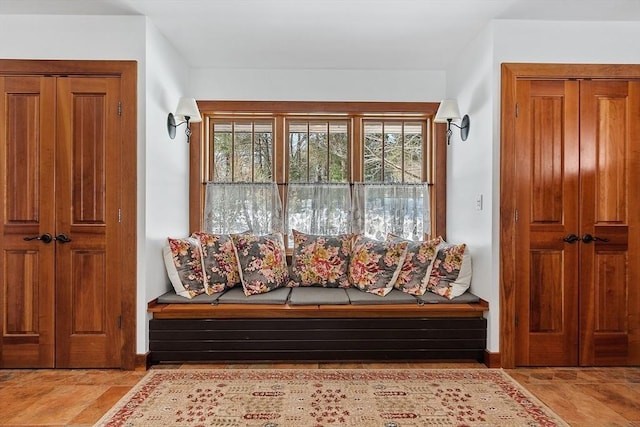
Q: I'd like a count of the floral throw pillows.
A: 7